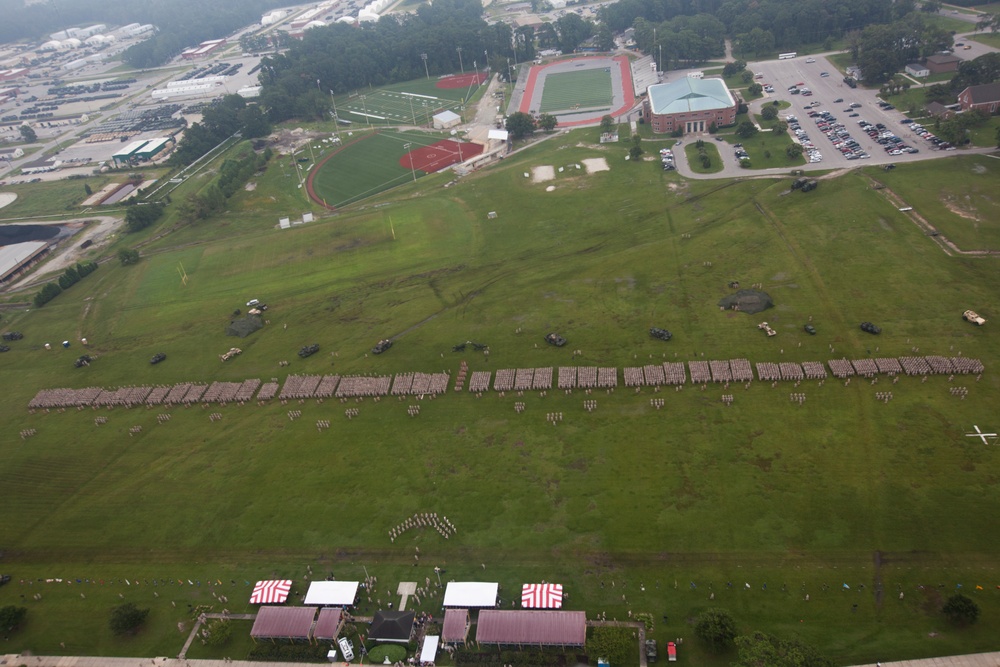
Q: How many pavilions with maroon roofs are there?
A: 4